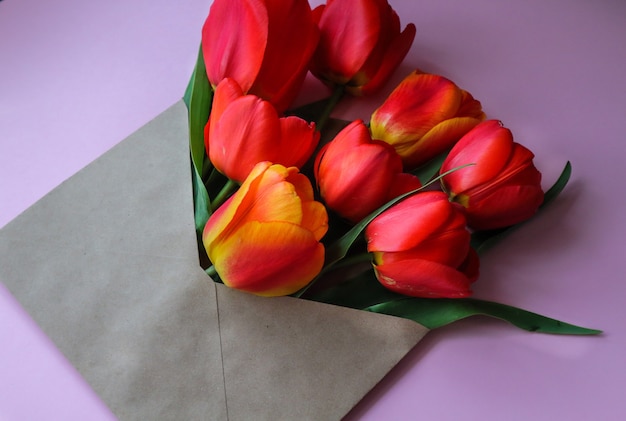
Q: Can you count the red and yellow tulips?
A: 2